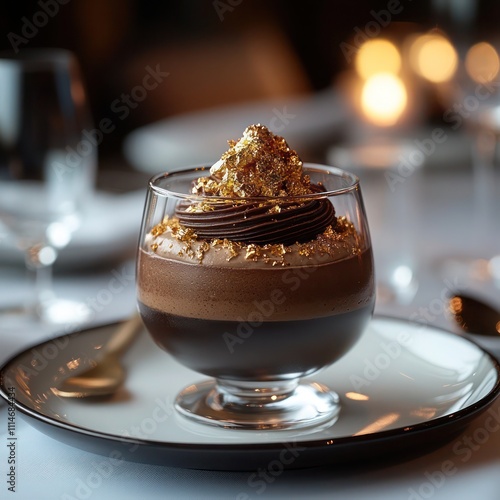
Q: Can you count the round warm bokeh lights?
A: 4